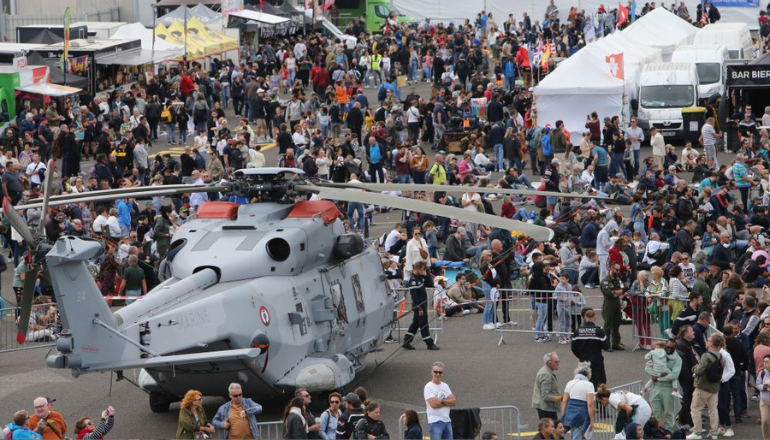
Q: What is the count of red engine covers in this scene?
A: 2